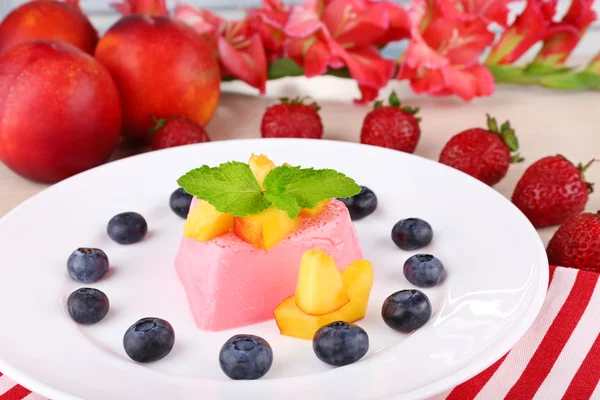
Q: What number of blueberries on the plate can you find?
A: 11